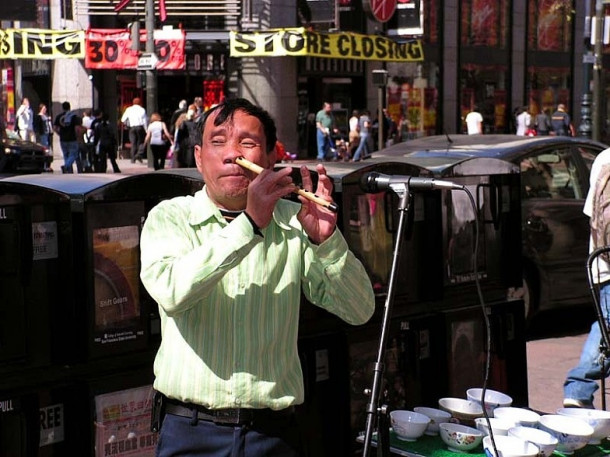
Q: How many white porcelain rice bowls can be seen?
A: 11